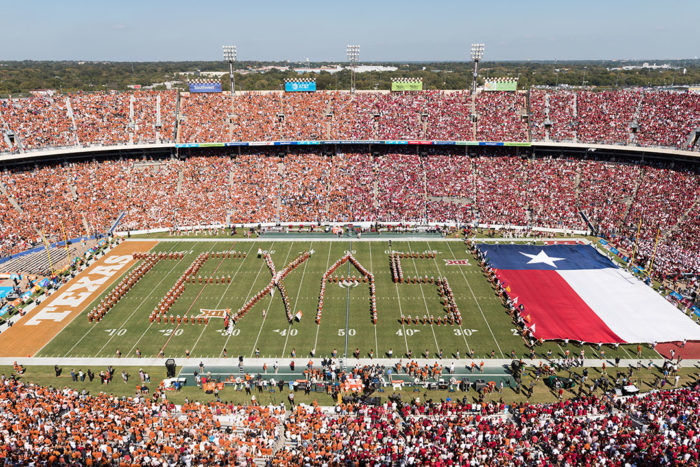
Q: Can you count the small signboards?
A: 4